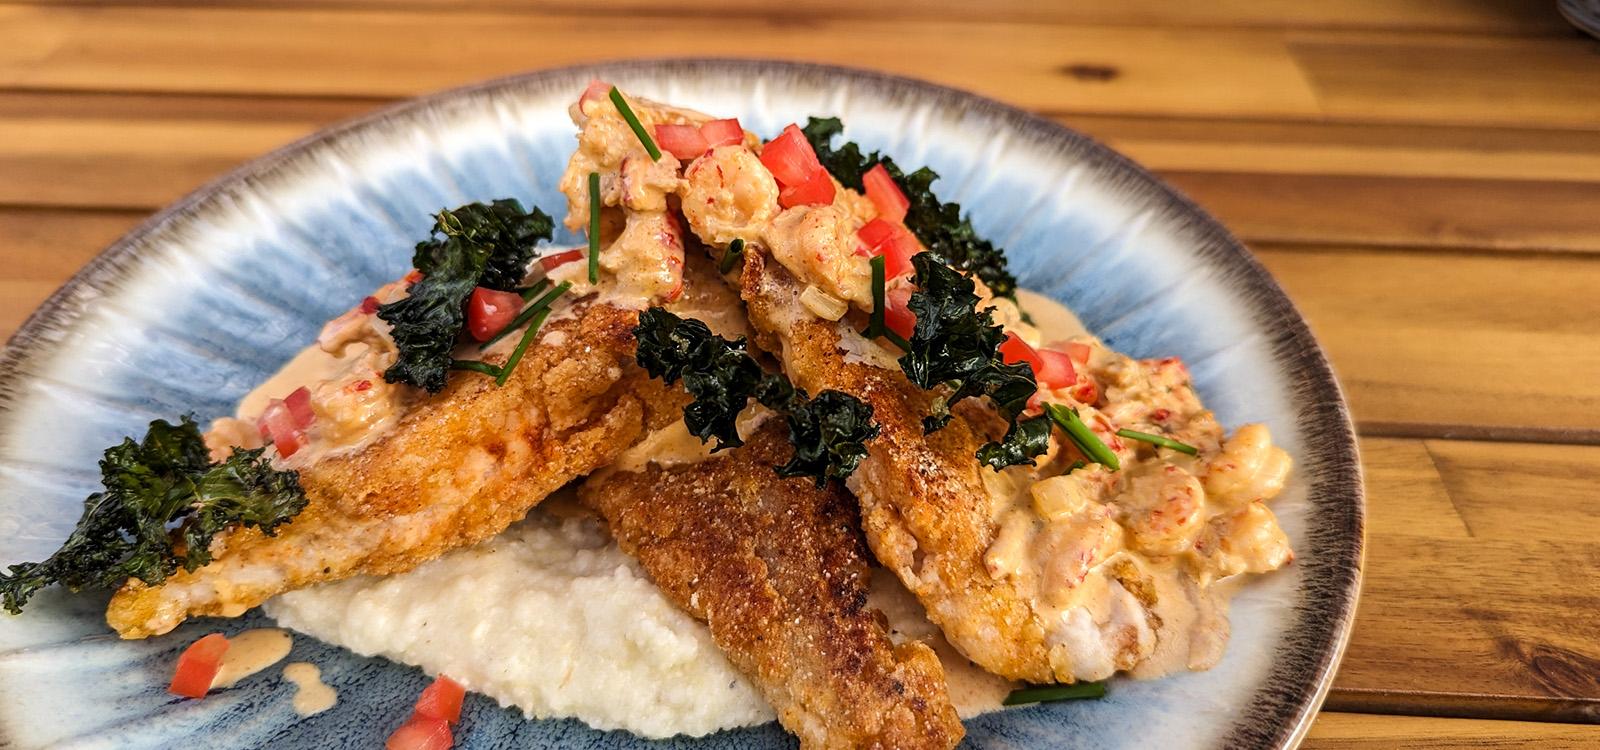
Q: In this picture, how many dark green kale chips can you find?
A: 5